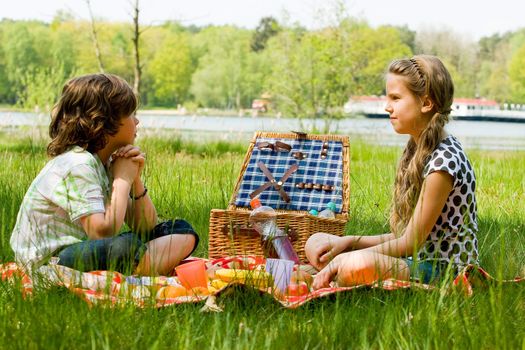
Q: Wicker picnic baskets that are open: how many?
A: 1